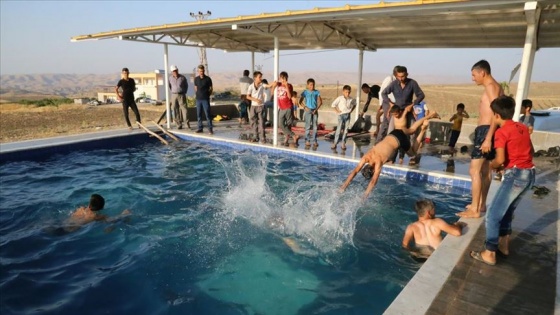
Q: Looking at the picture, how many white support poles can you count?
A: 5